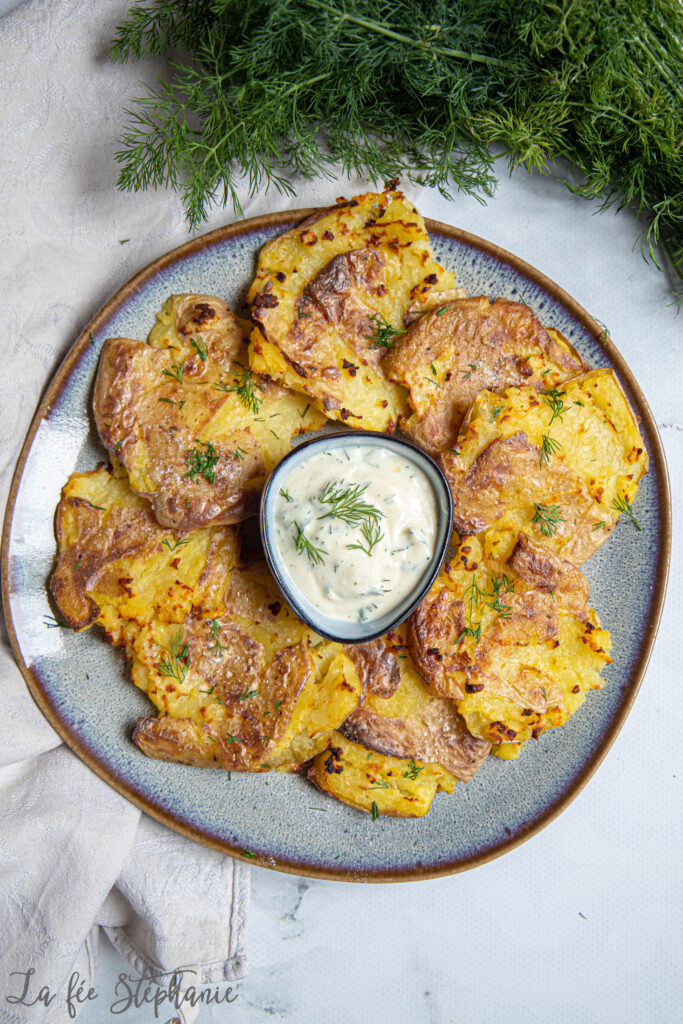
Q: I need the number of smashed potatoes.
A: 8